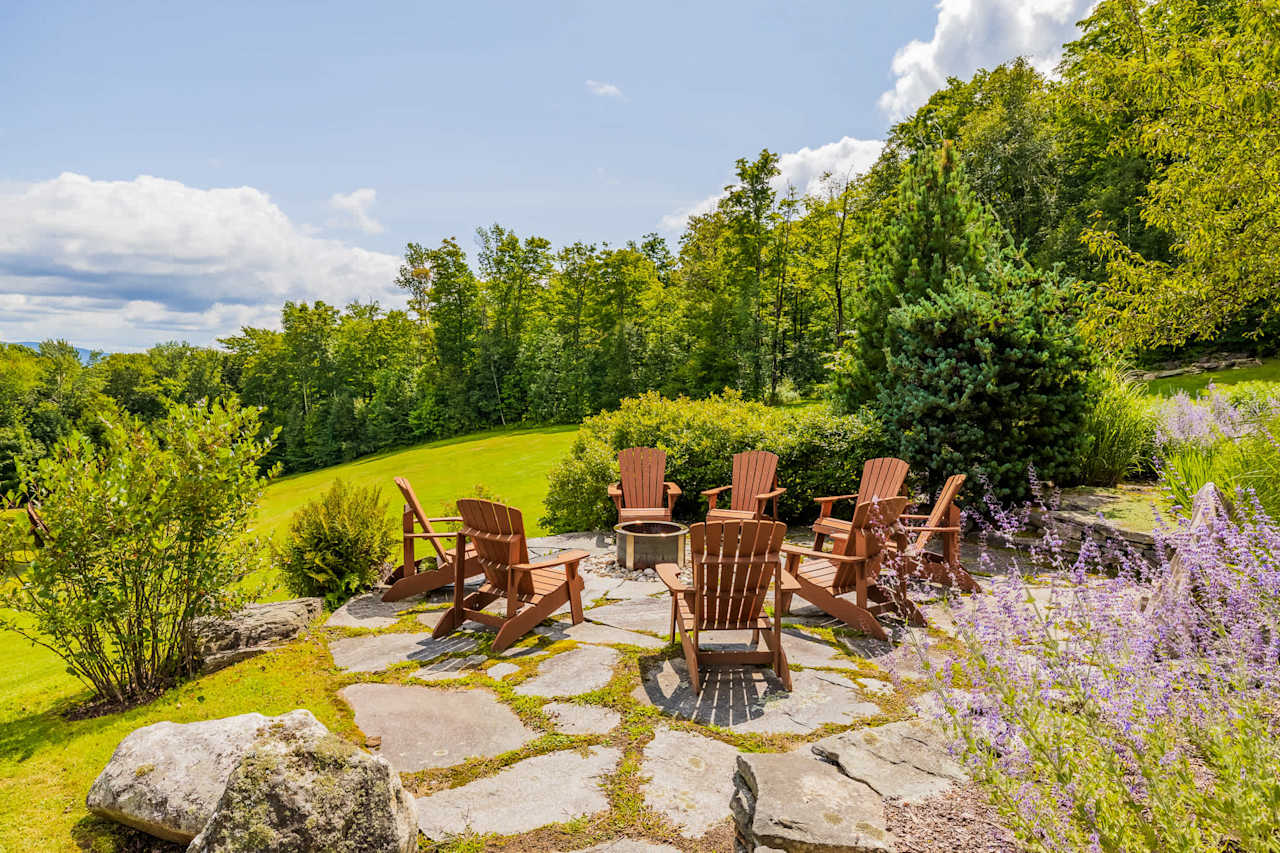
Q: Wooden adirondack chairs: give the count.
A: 8